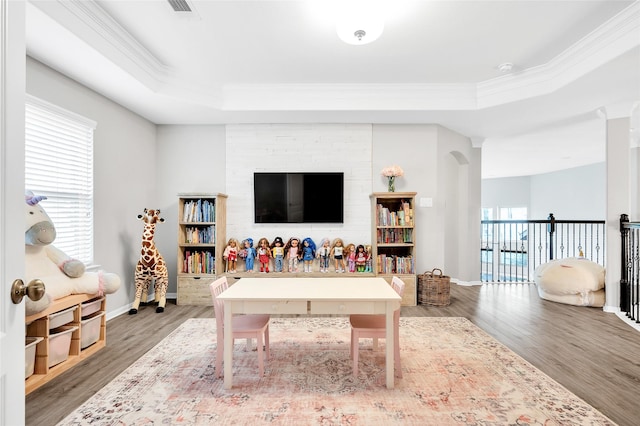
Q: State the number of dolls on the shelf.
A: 11